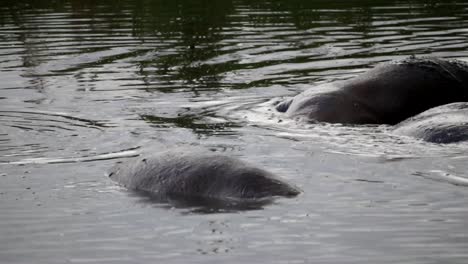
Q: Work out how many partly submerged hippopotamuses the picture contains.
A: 3